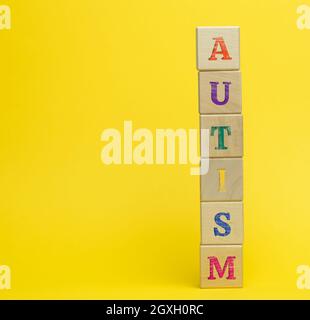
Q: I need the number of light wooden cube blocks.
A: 6